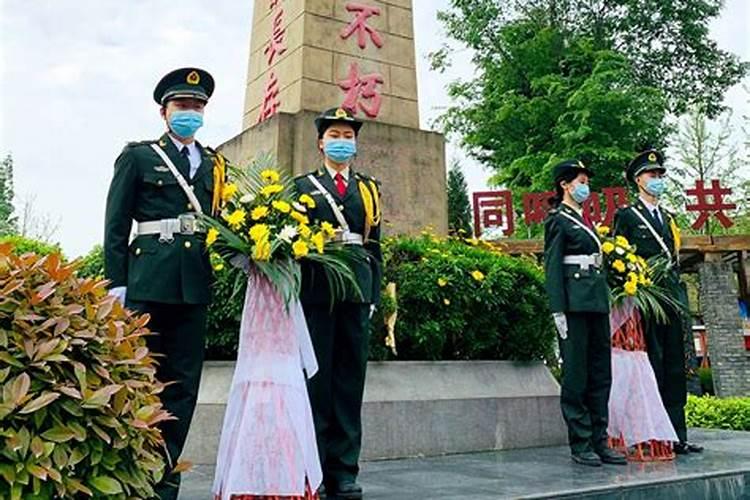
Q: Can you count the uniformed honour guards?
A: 4